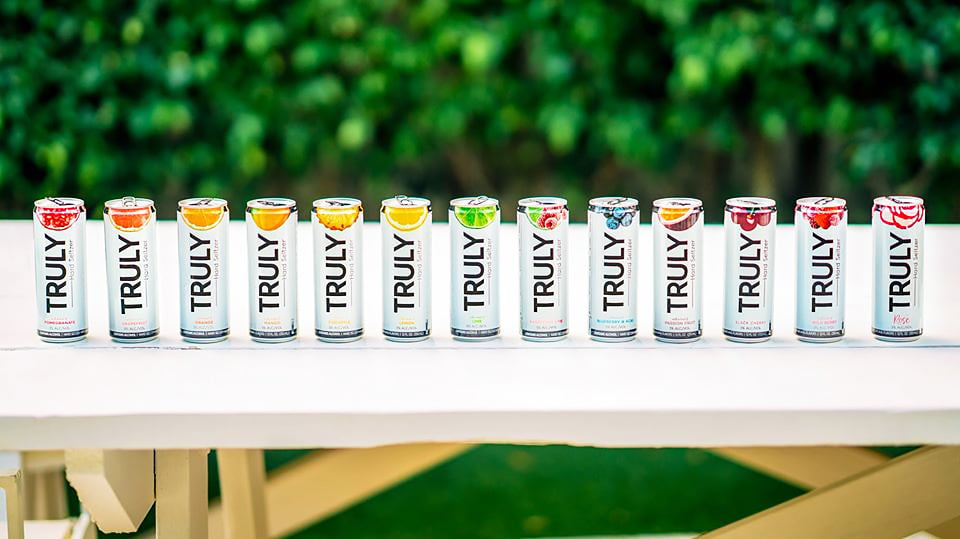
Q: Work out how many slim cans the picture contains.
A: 13